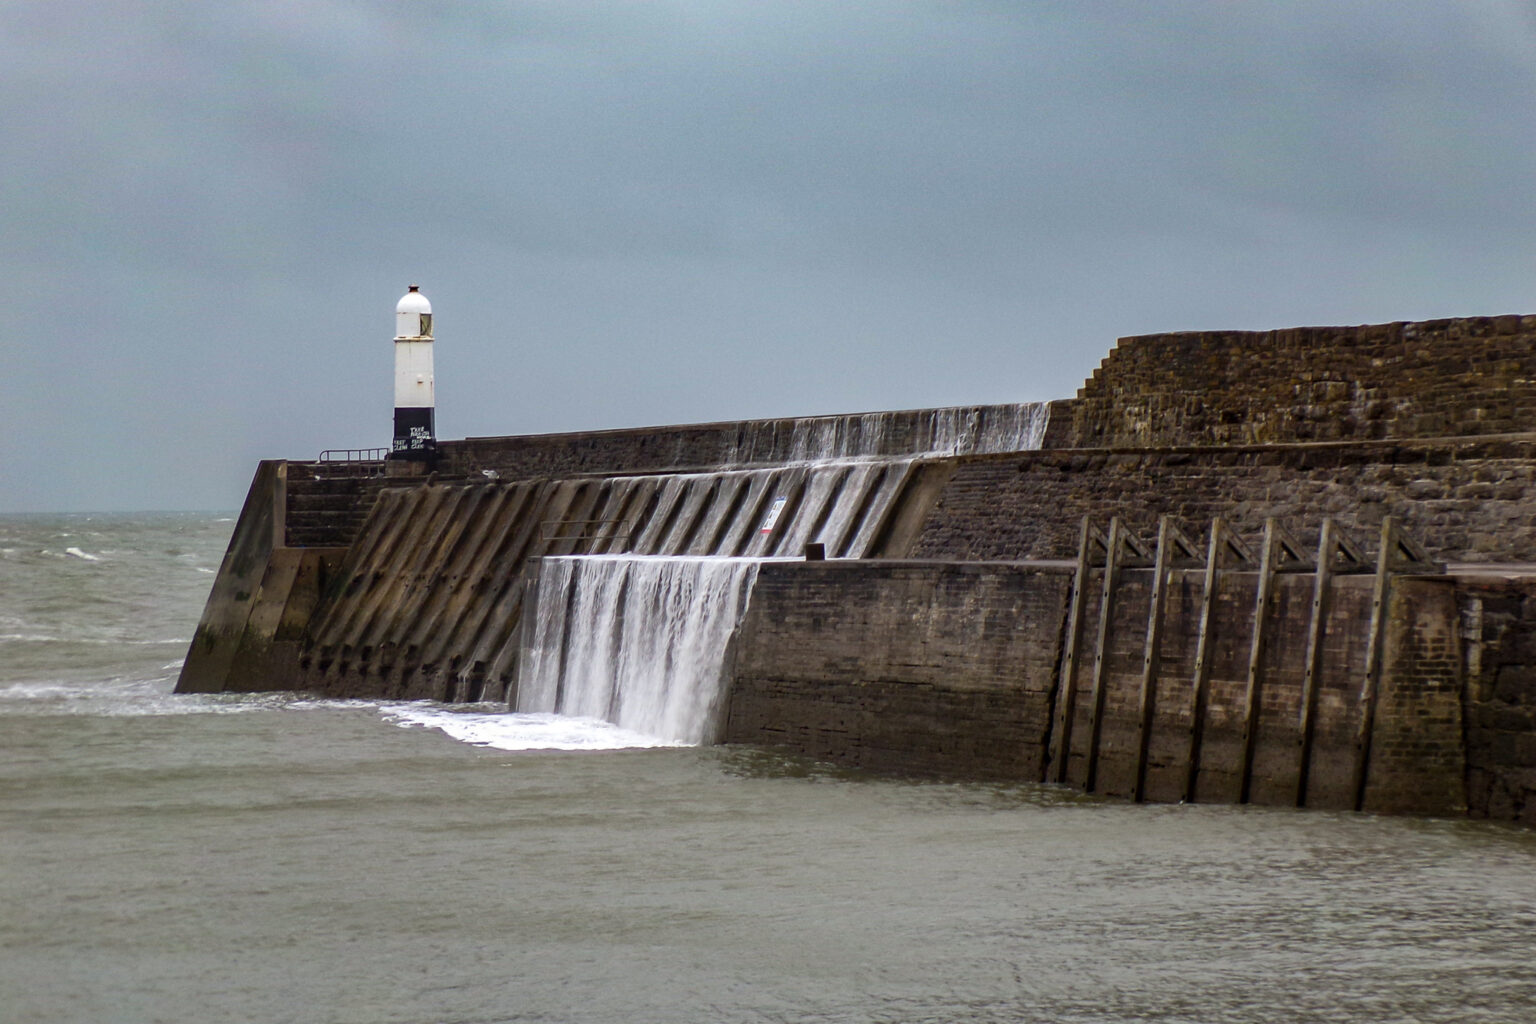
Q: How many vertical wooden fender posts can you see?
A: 7